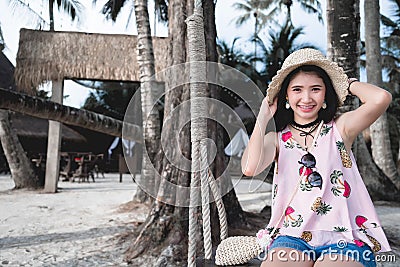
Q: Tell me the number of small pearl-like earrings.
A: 2